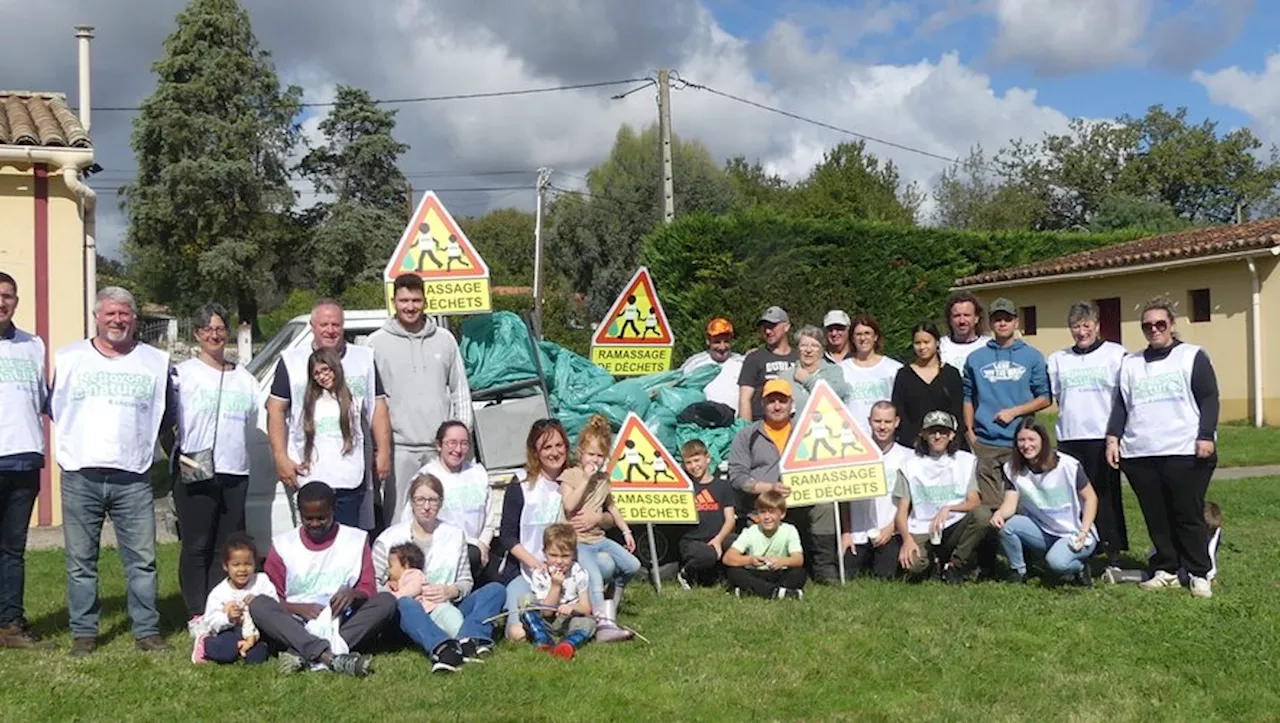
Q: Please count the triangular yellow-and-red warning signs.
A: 4